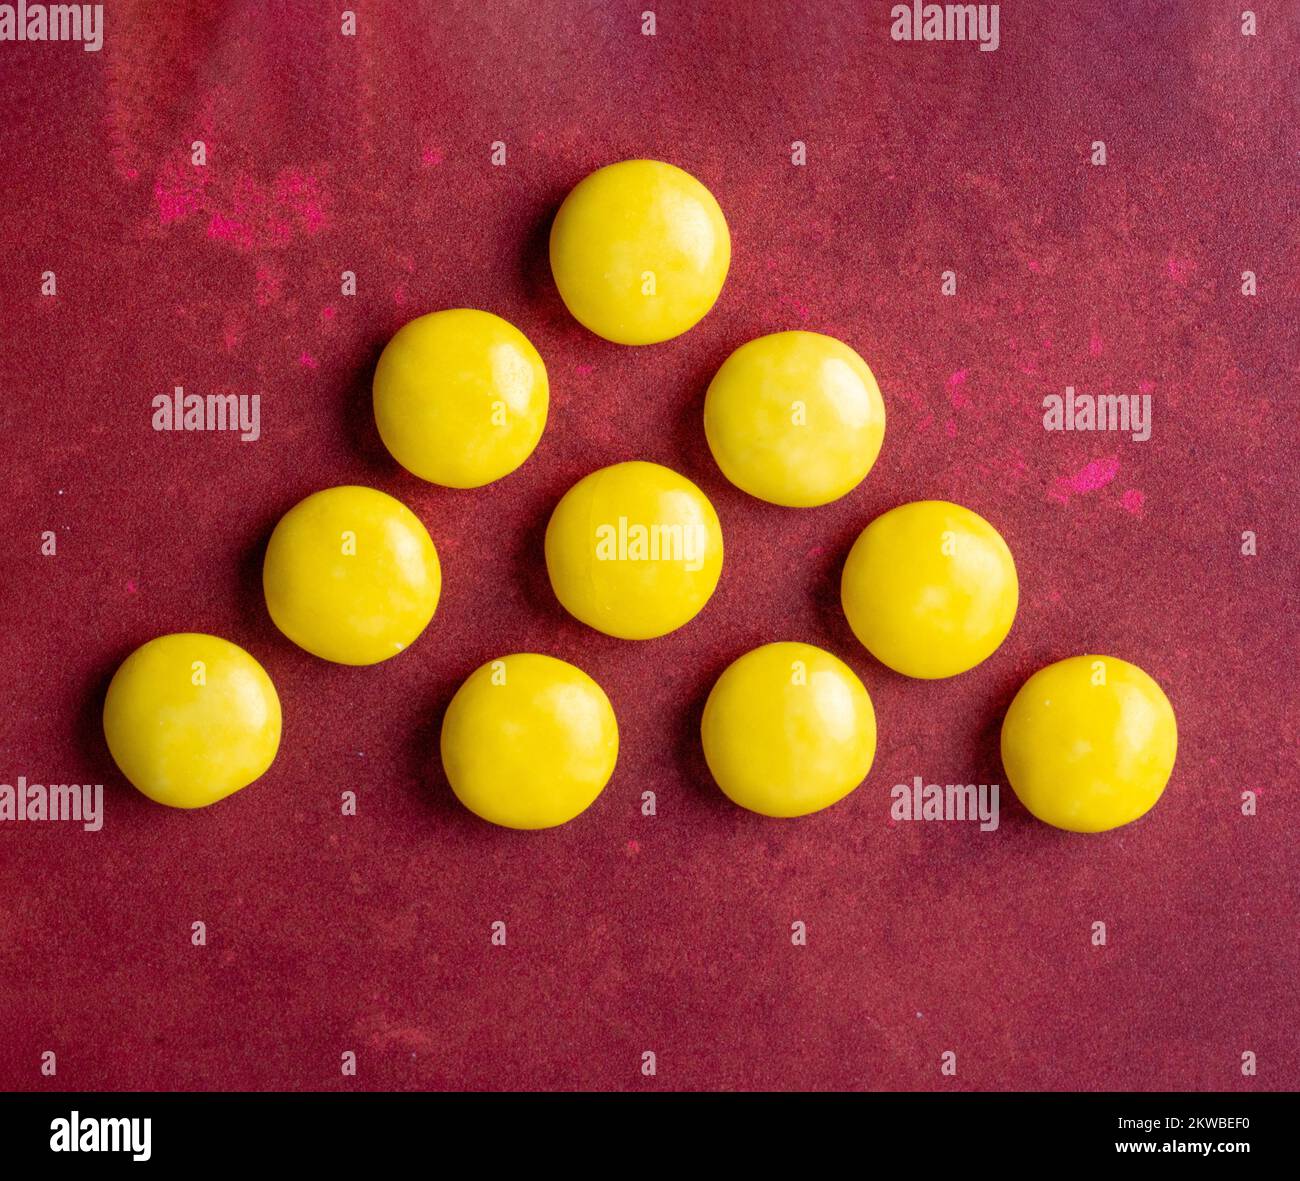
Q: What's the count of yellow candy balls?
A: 10